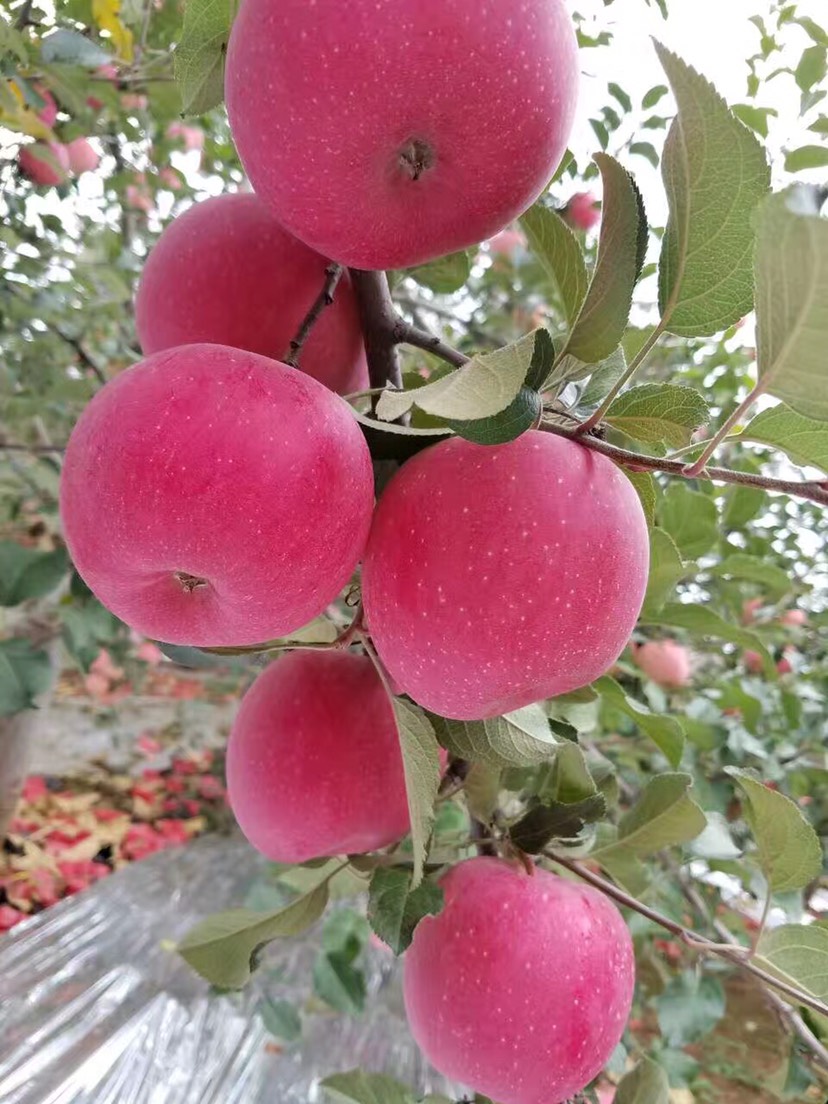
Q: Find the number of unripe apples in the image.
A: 0